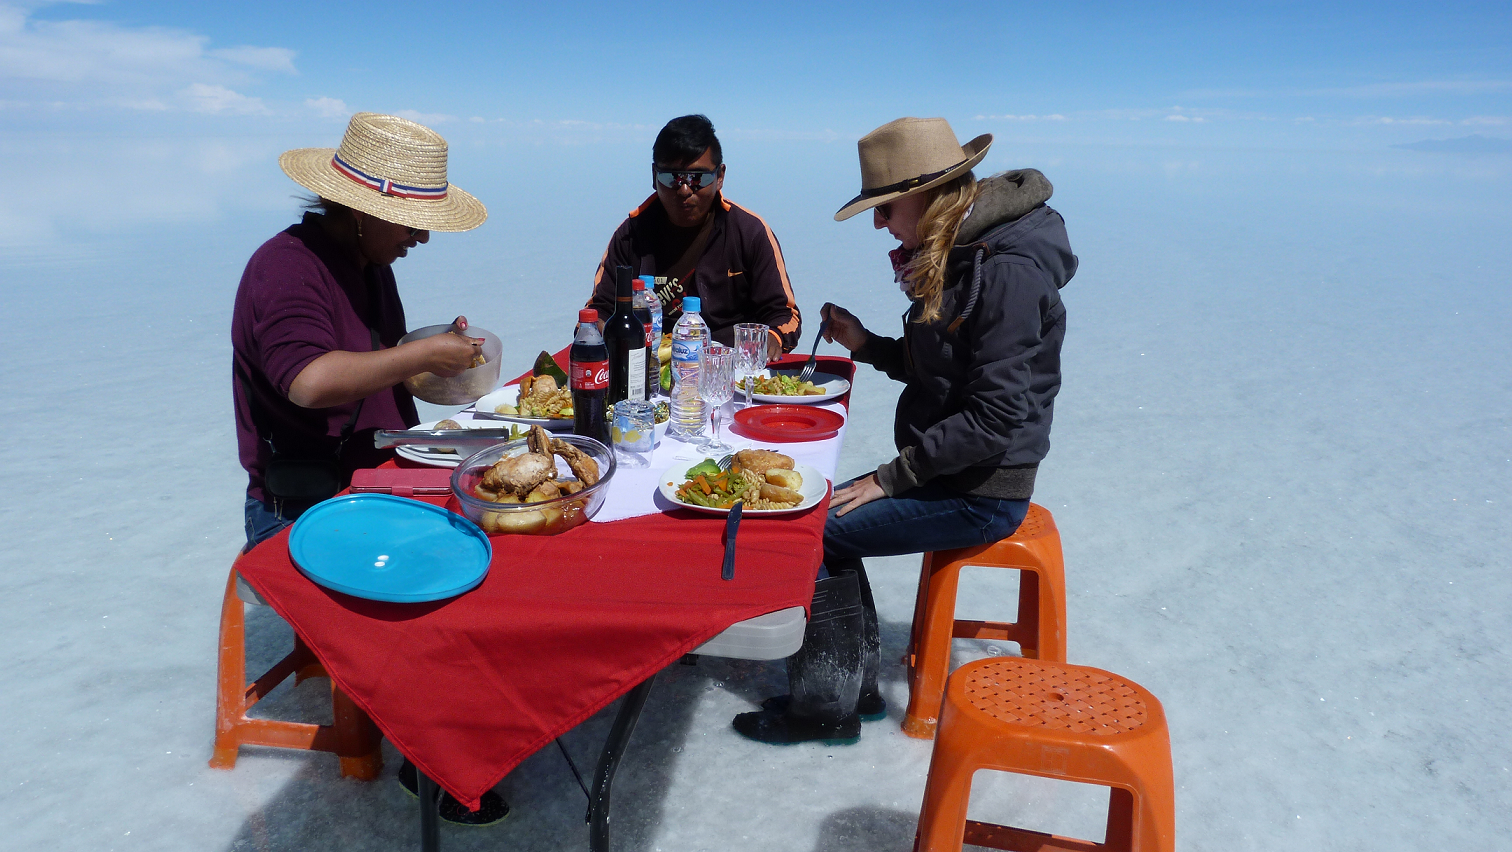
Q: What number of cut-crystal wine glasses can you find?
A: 2